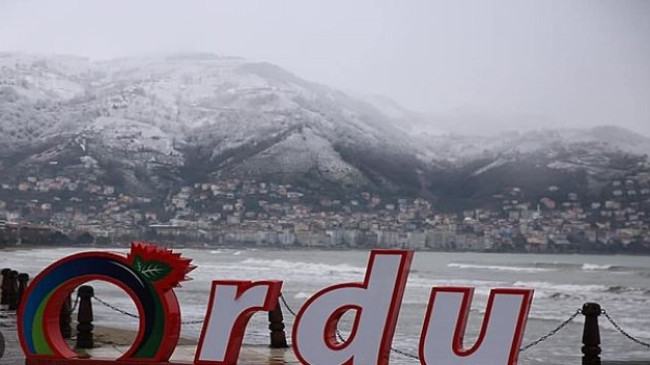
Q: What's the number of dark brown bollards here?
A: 7